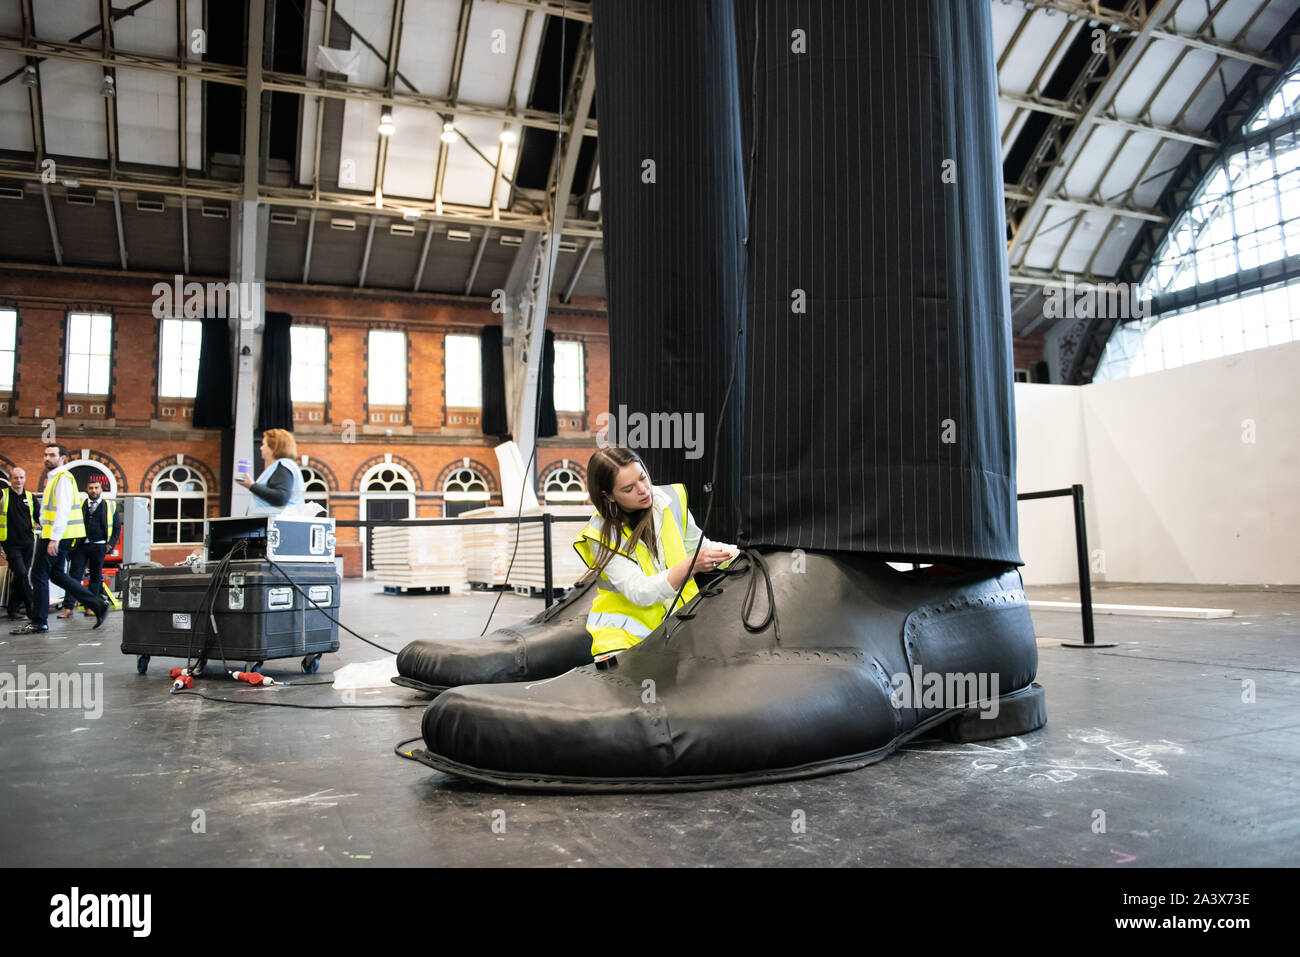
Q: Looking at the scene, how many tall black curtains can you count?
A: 4